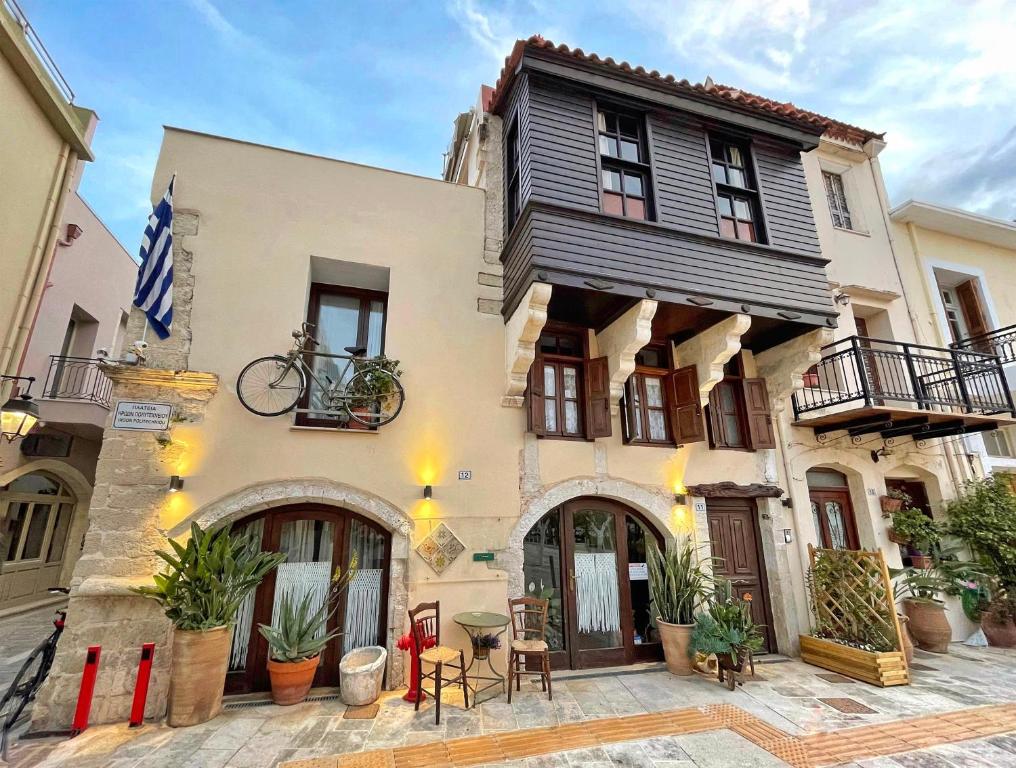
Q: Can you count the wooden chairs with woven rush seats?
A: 2